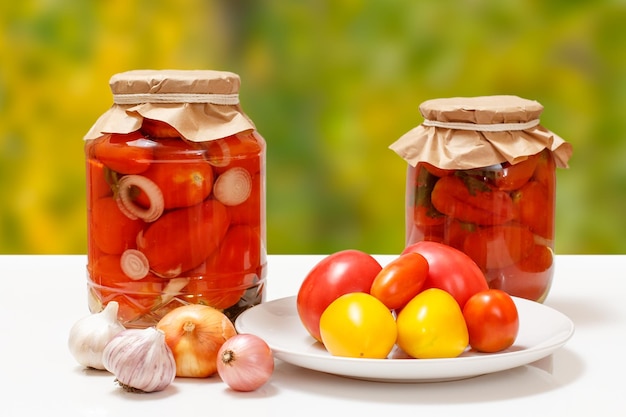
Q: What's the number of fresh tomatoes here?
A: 6